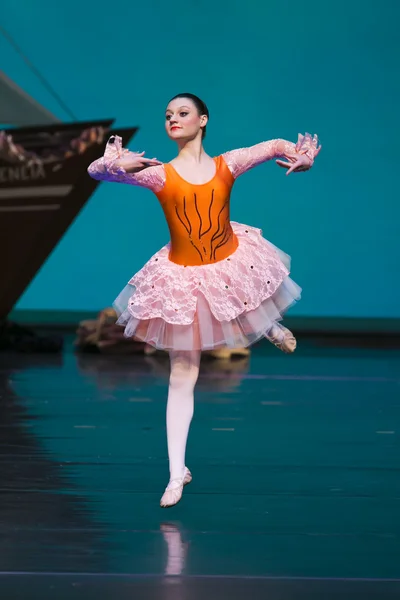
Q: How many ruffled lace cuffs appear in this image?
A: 2